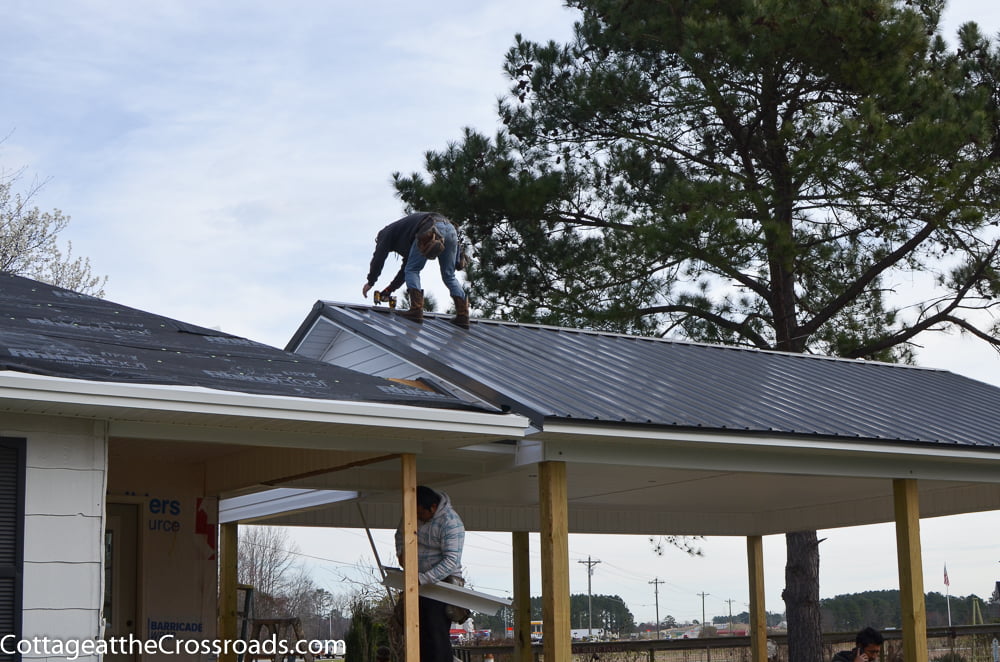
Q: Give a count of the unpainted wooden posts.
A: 6